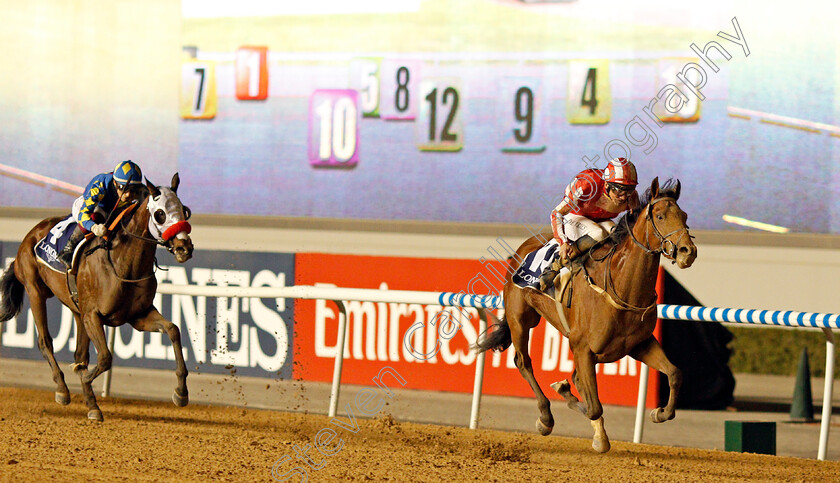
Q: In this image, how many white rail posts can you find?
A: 5